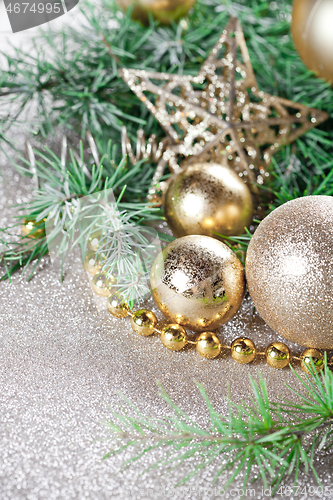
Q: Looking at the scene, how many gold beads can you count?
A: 11